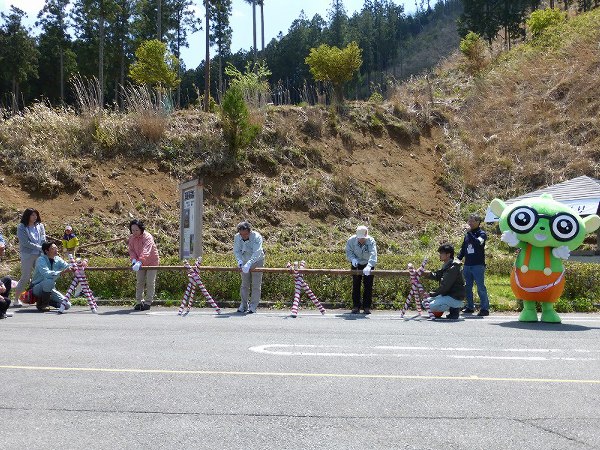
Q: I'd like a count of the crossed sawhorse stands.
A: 4